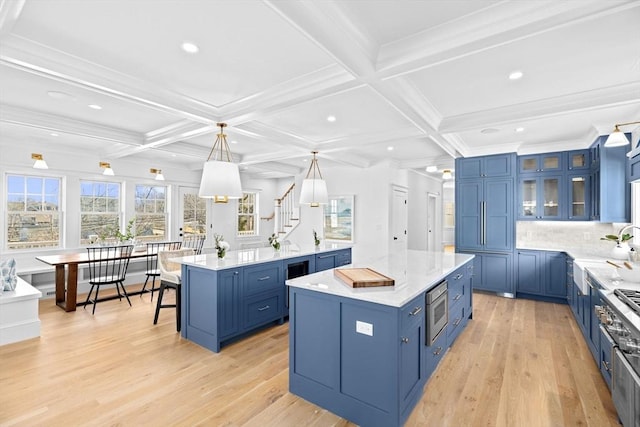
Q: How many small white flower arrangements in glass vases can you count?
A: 3